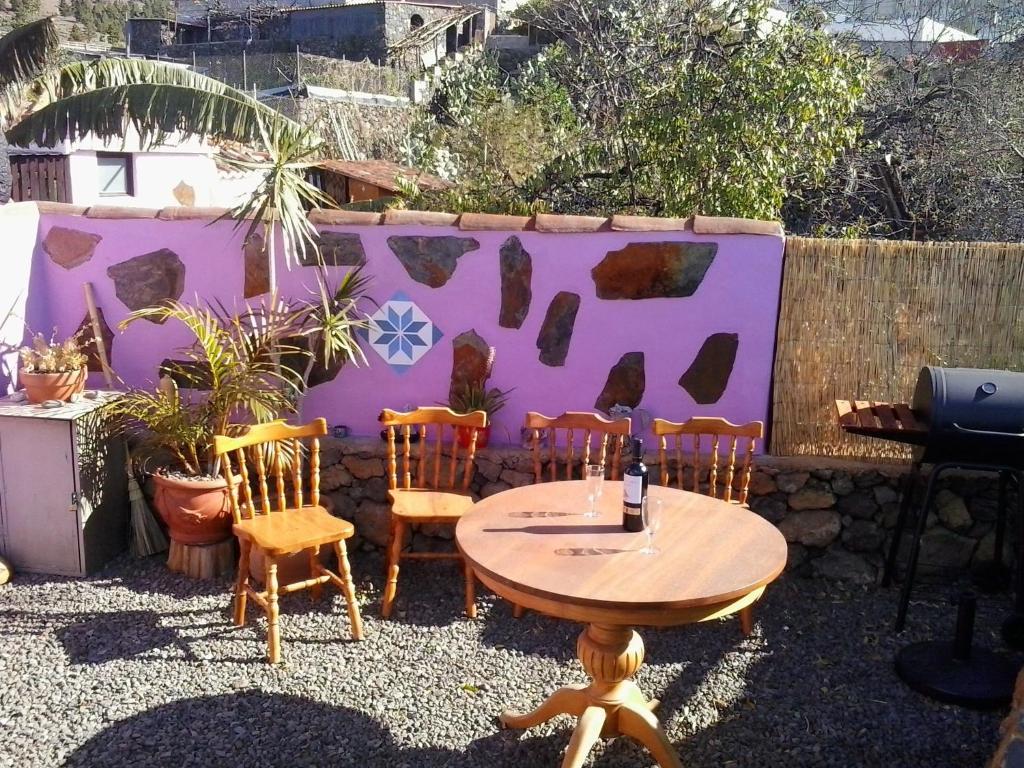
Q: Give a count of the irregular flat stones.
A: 14